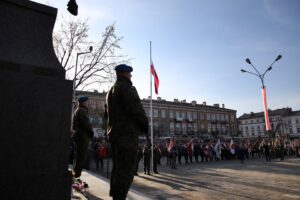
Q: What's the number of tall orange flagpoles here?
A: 0